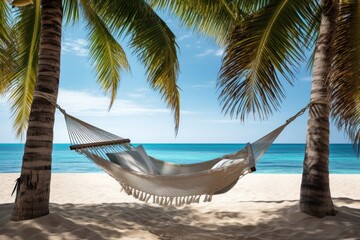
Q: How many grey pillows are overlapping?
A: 2